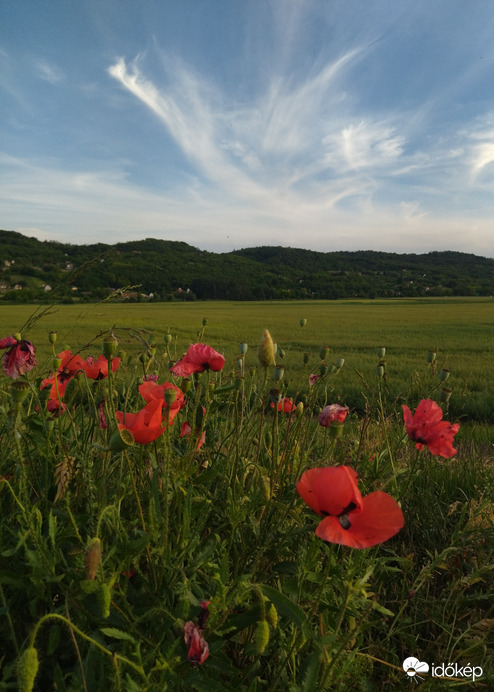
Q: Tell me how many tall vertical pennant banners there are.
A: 0